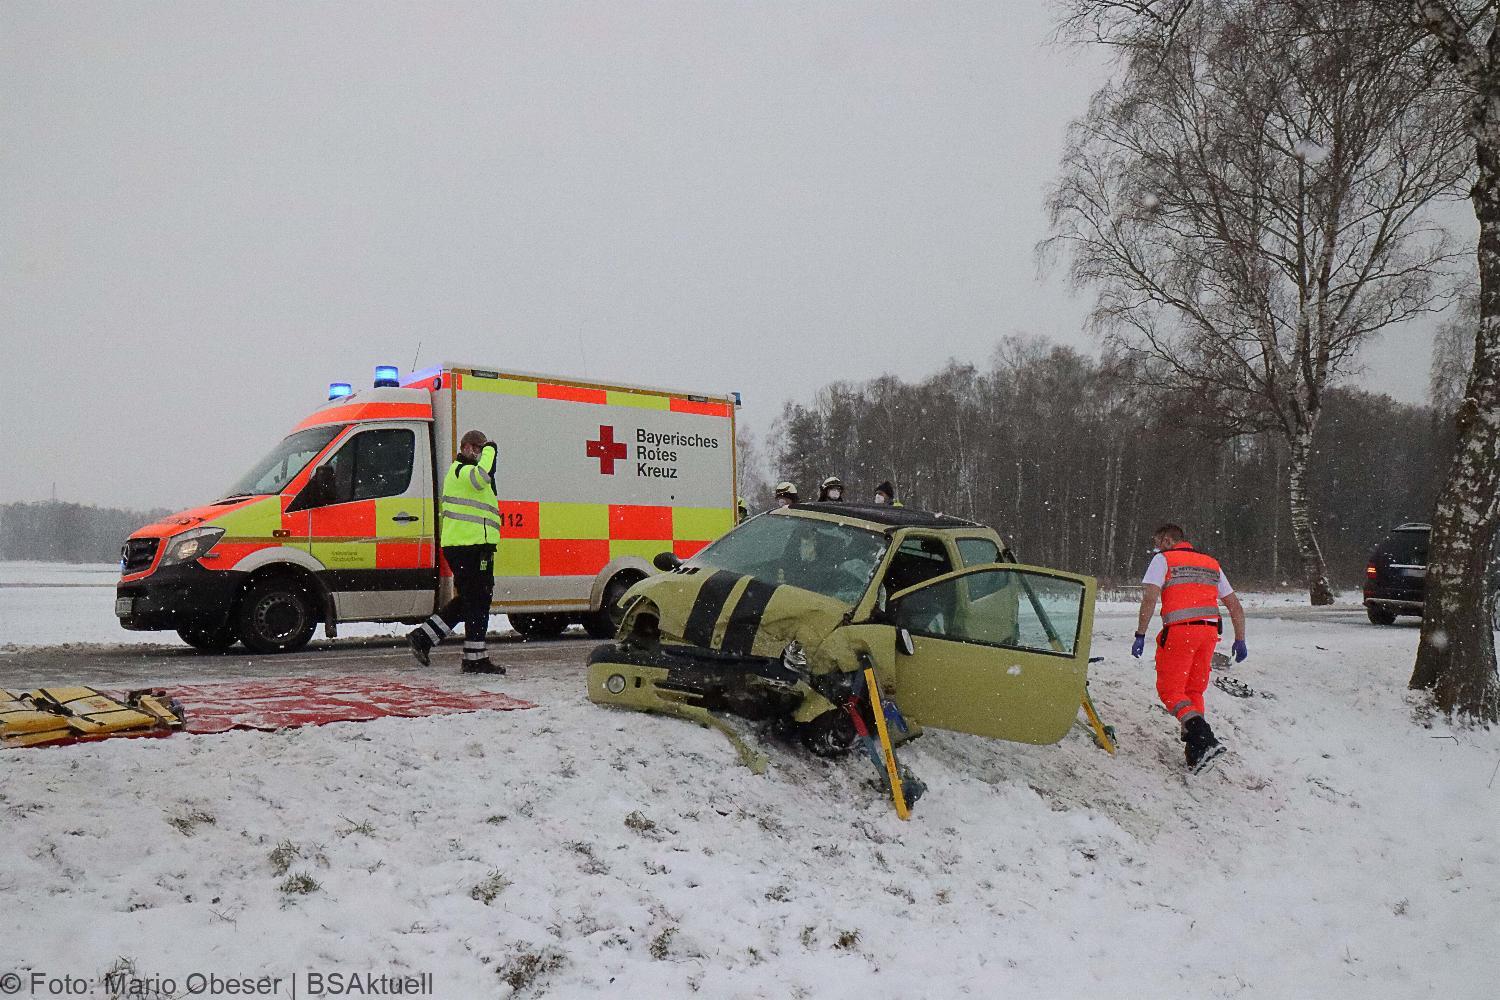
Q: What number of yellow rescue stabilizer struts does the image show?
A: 2